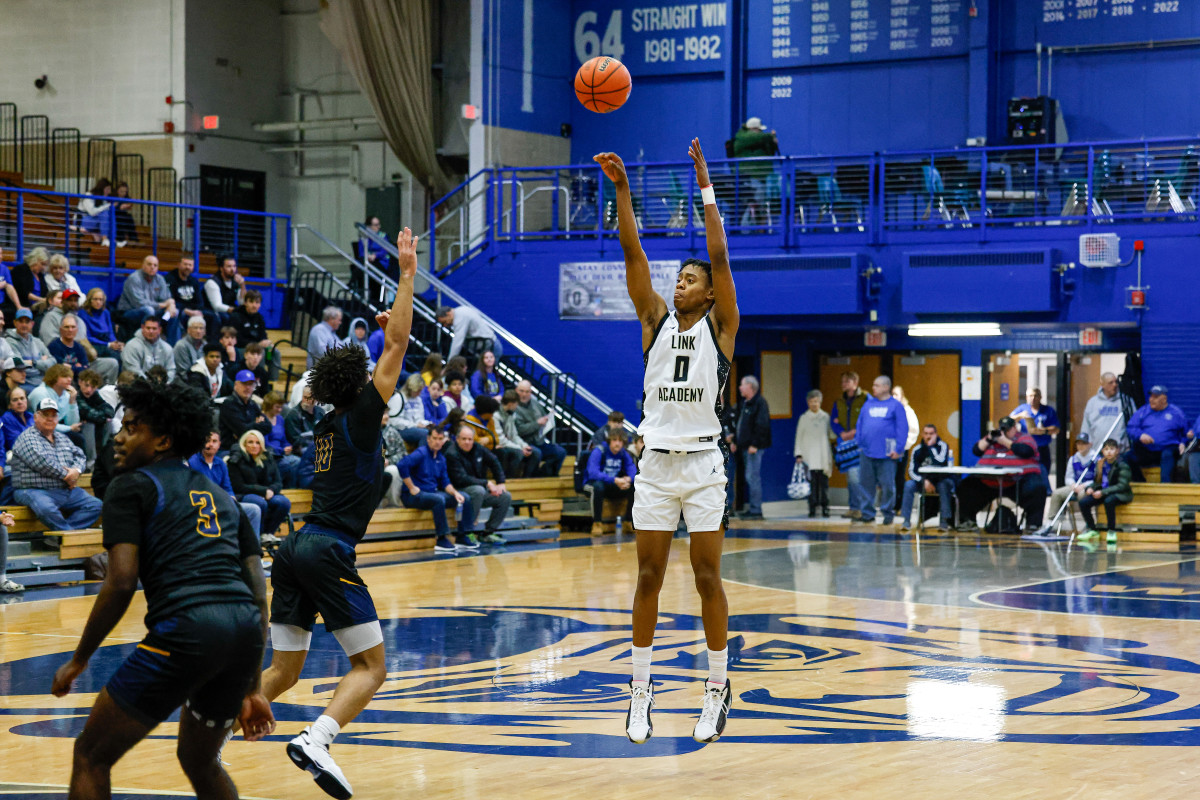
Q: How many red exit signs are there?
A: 4